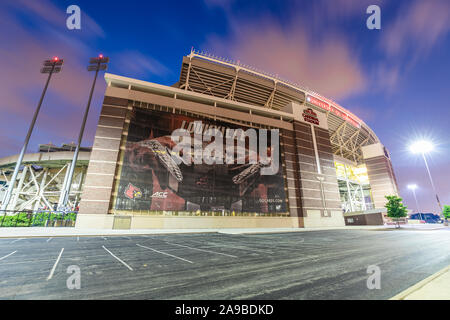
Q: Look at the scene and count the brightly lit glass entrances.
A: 1